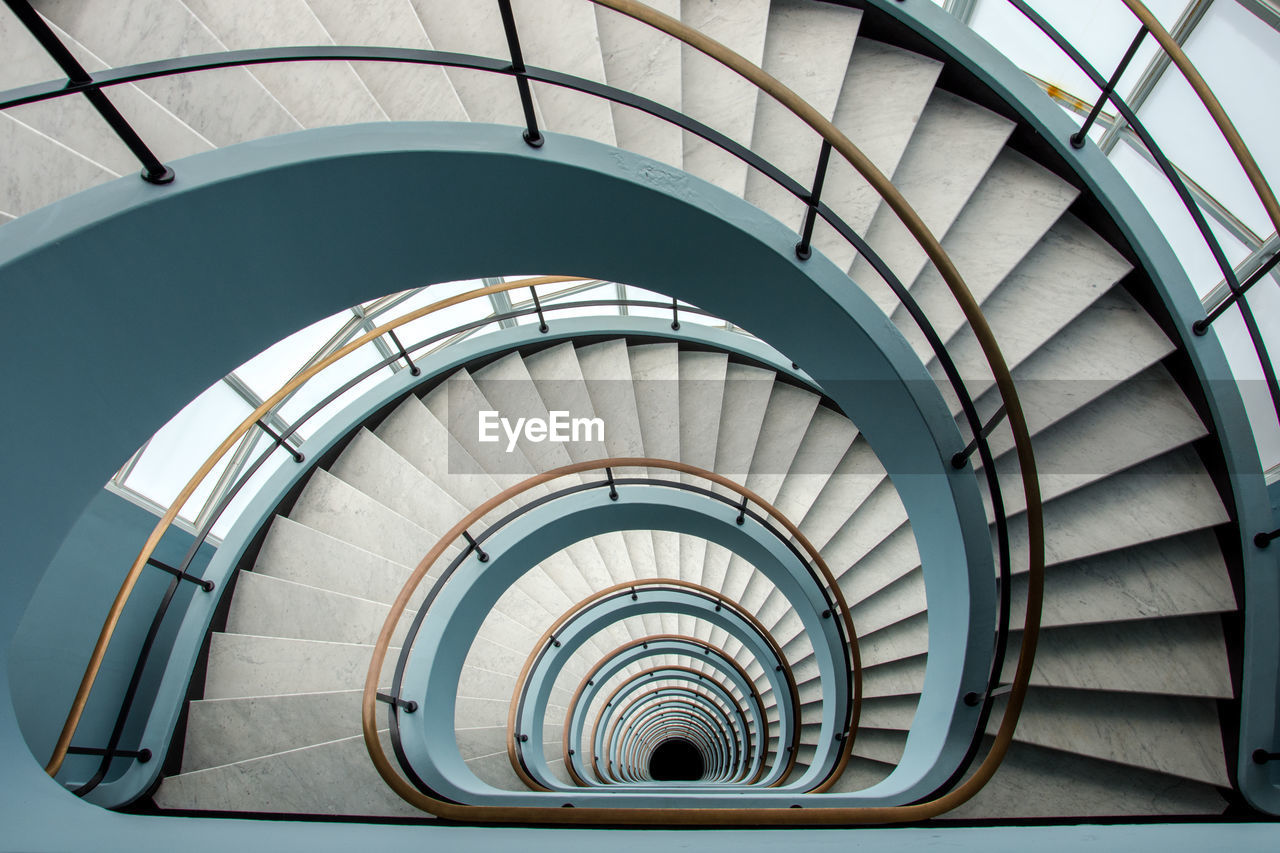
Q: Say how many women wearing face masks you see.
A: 0